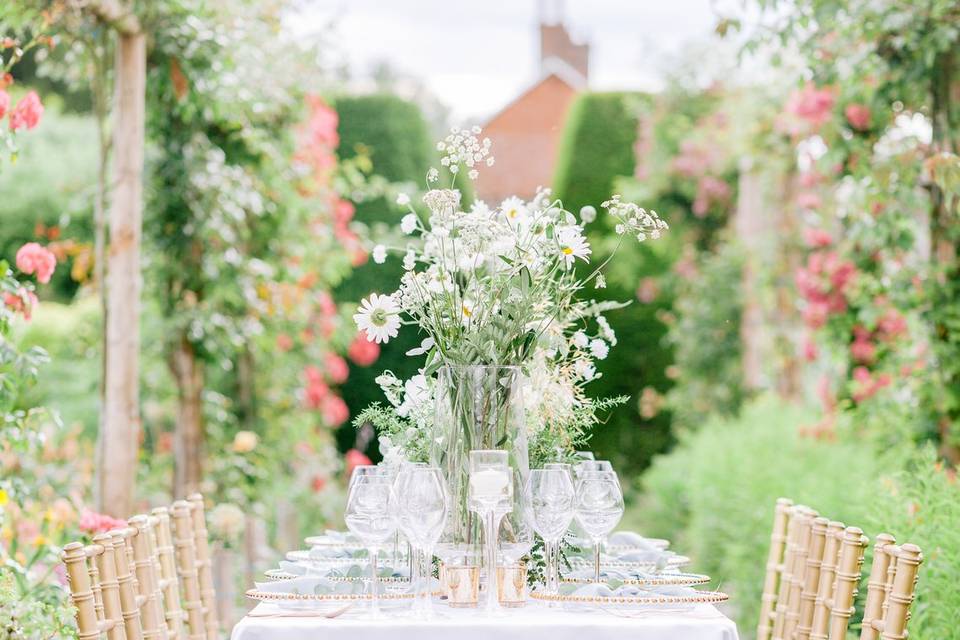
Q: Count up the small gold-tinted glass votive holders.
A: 2